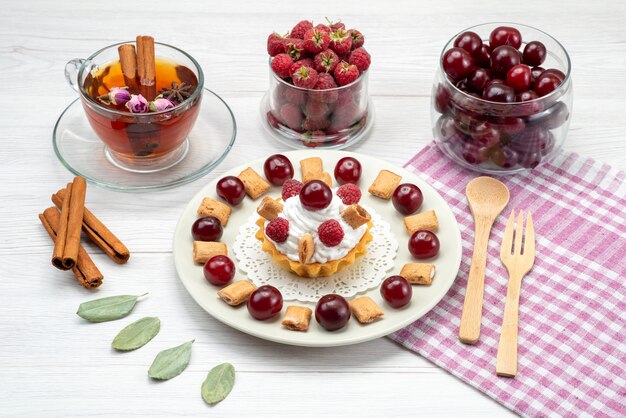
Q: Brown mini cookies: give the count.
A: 14